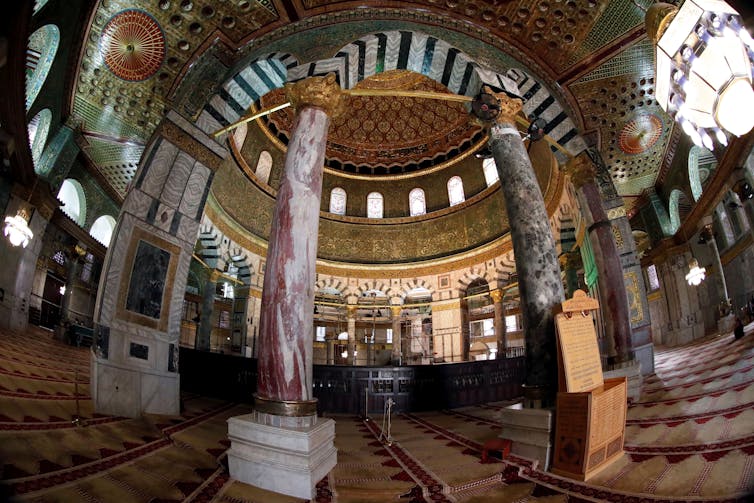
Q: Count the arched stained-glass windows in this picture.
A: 7